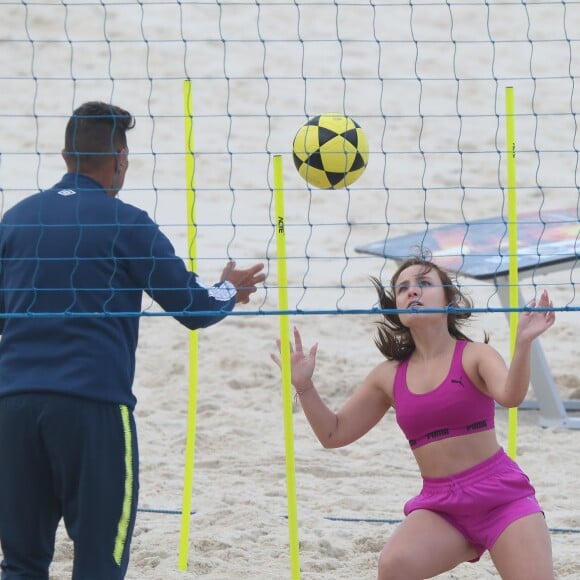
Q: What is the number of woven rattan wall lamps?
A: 0